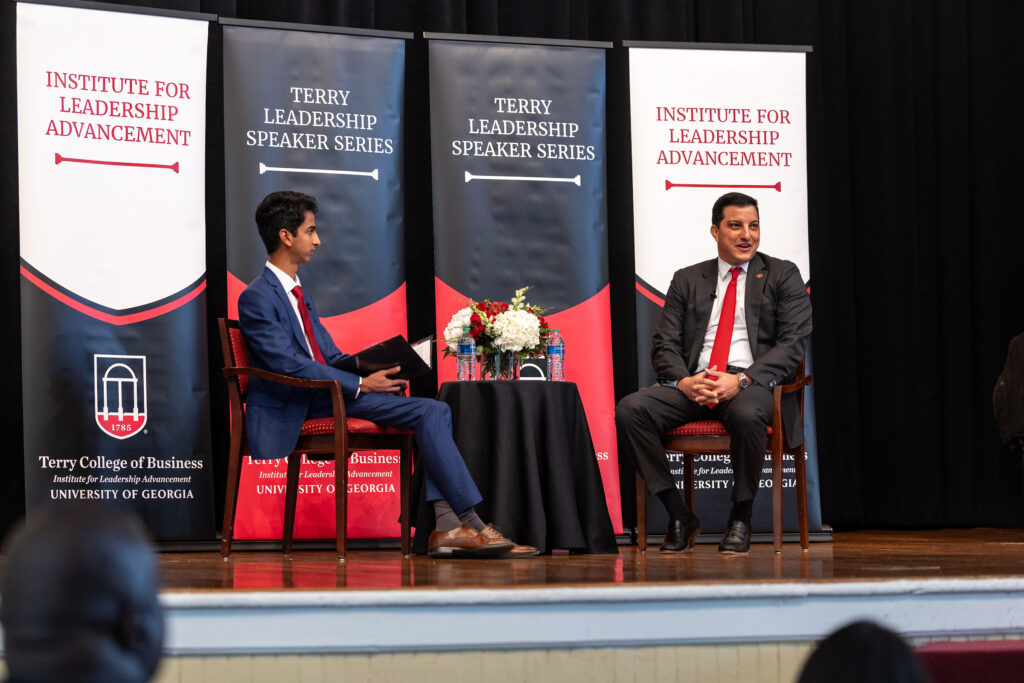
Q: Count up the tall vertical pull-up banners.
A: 4